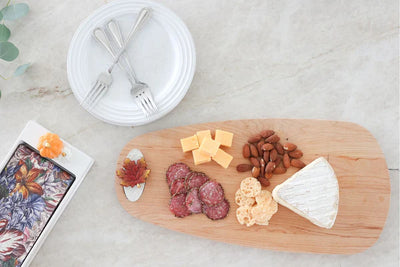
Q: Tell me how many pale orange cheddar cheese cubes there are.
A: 6